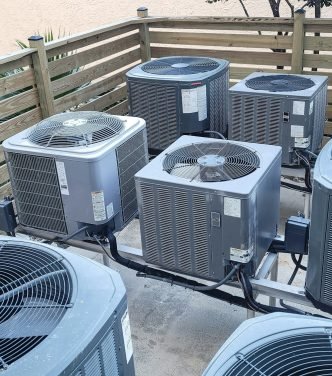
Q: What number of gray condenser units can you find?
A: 7